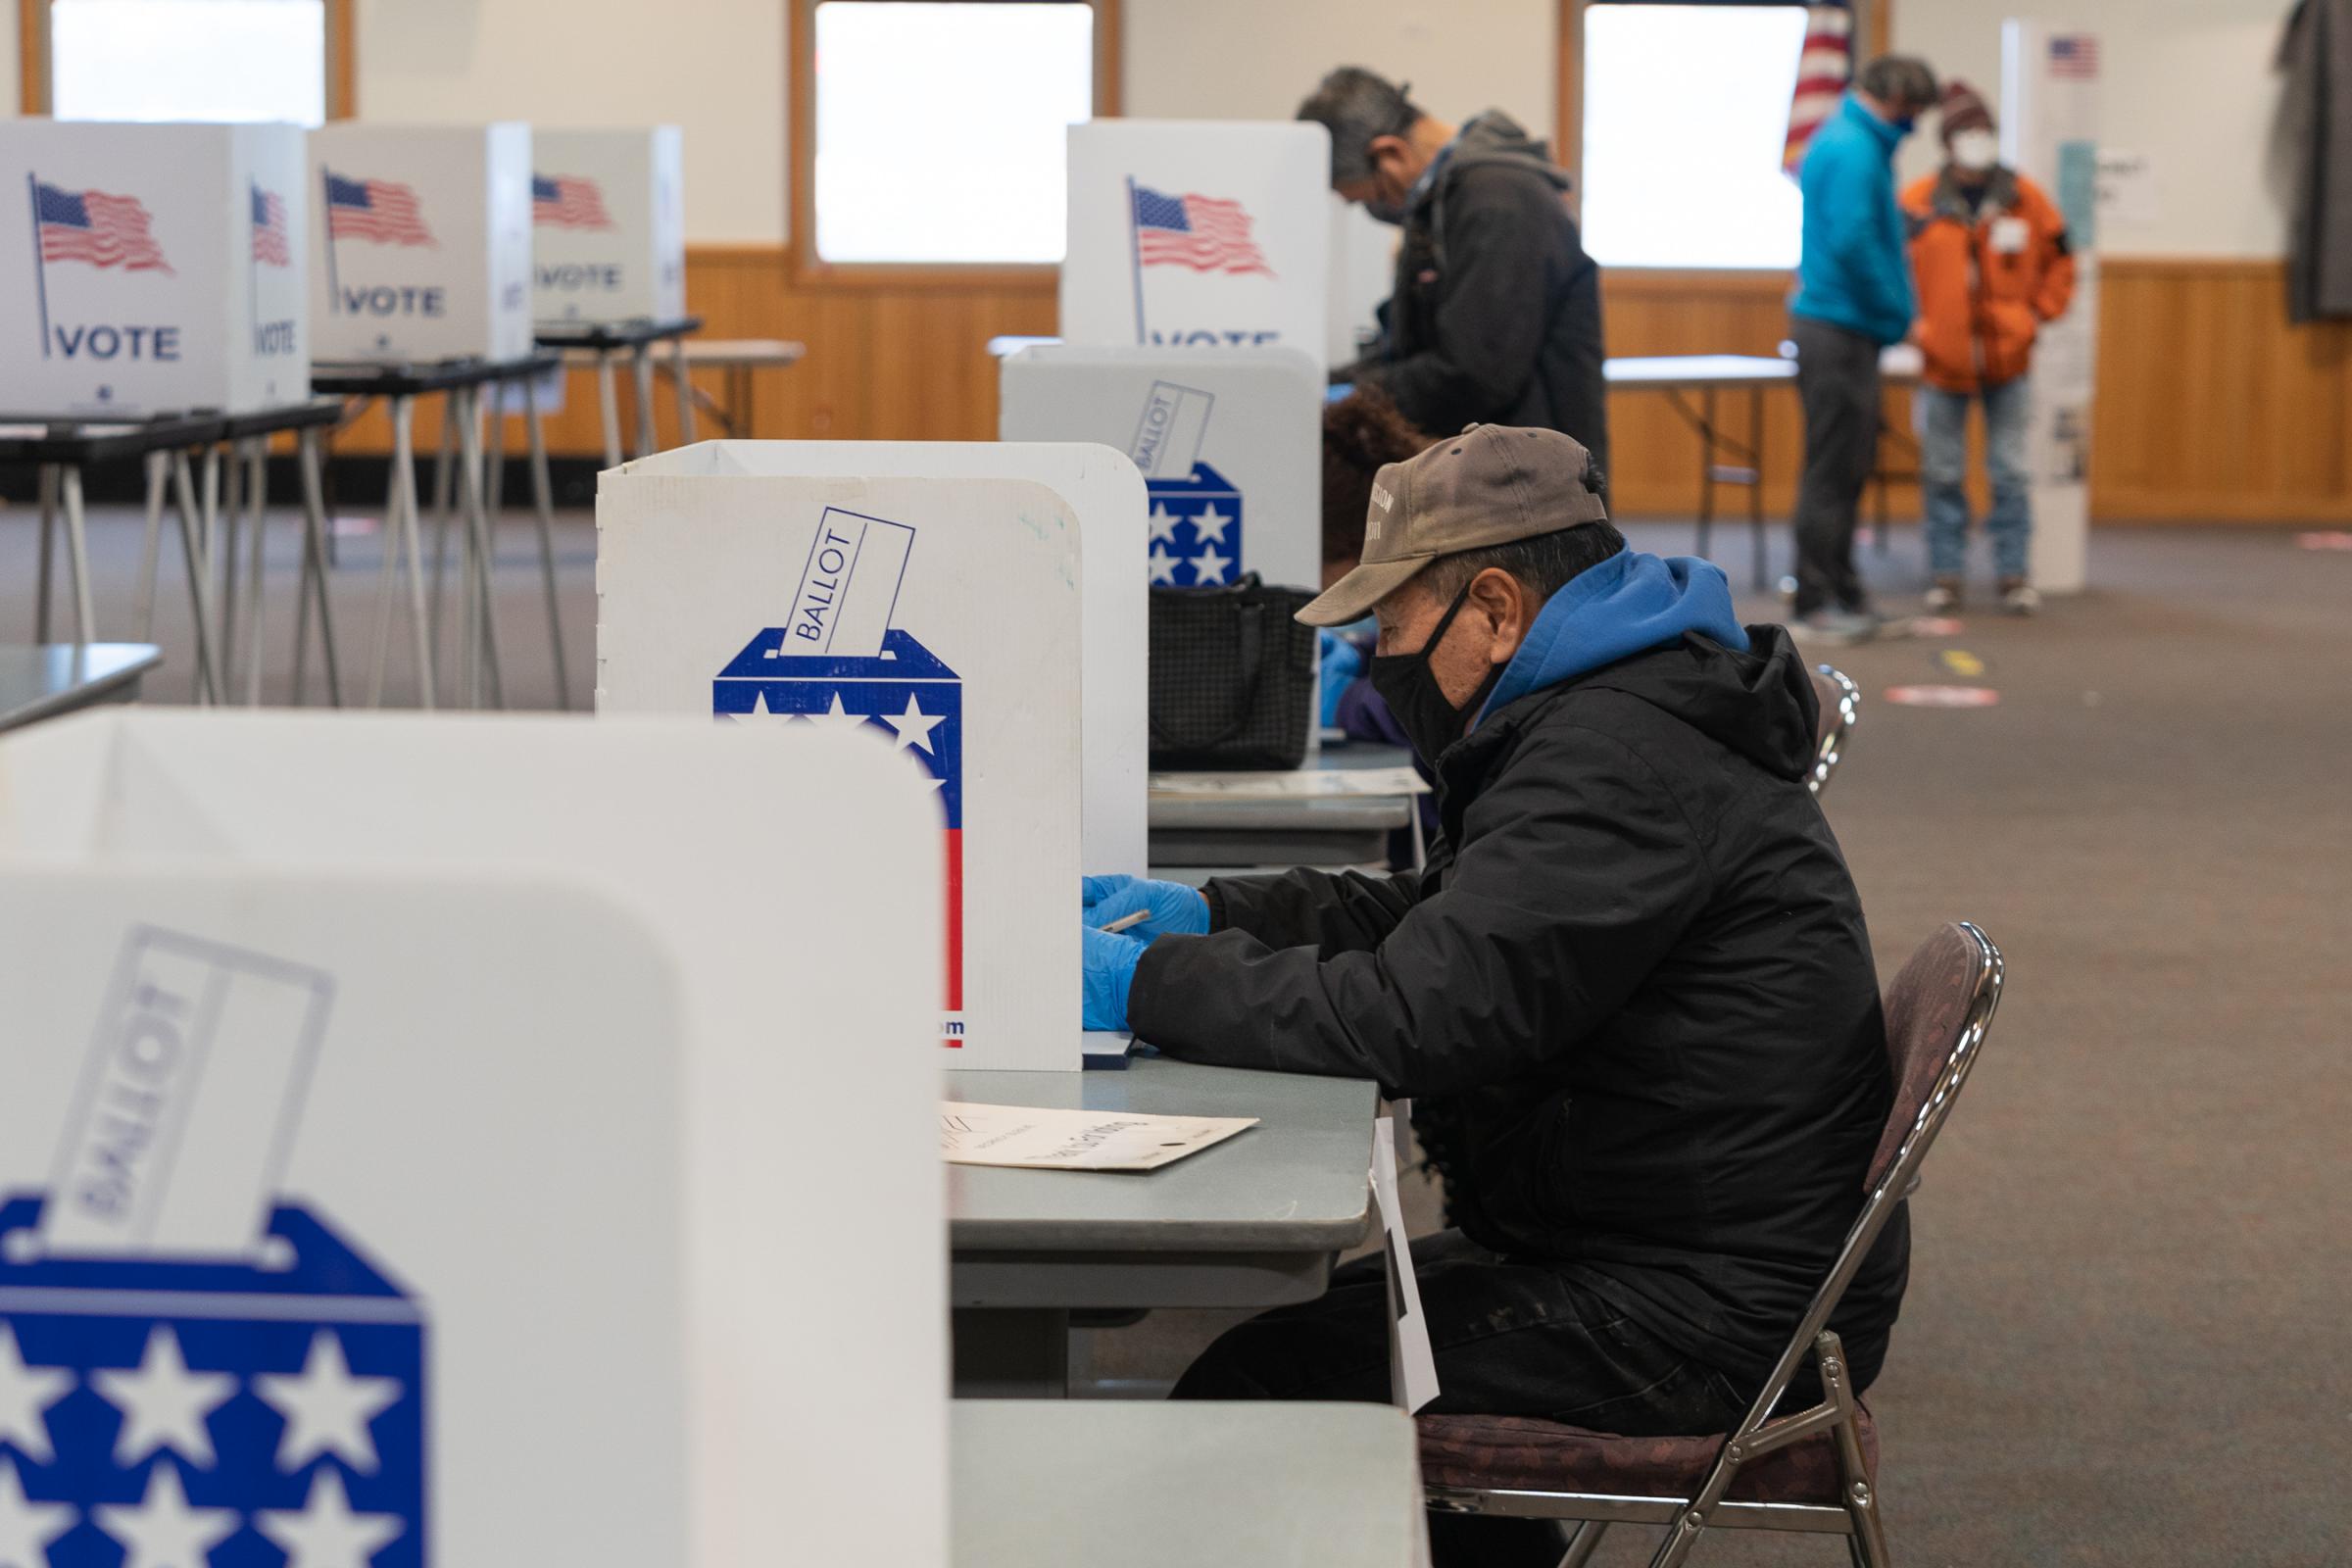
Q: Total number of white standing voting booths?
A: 4